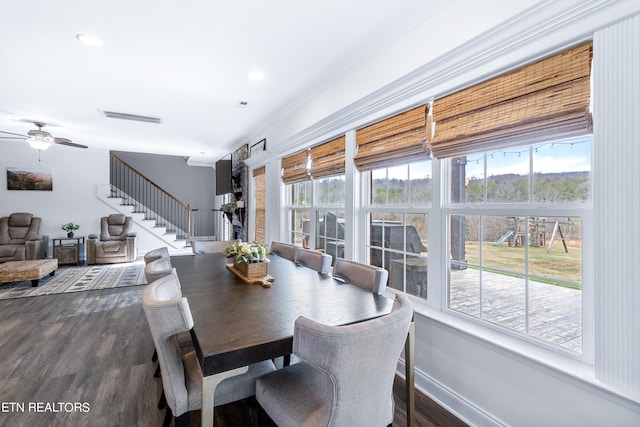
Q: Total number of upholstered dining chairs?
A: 8